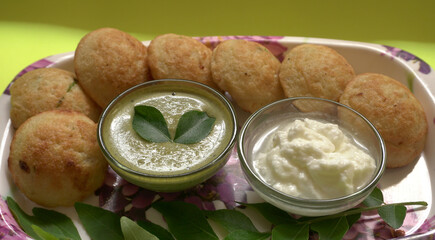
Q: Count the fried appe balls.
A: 7